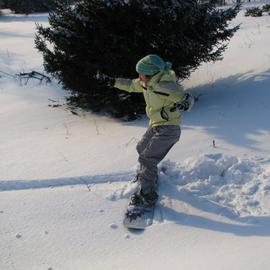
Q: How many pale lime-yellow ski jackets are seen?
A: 1